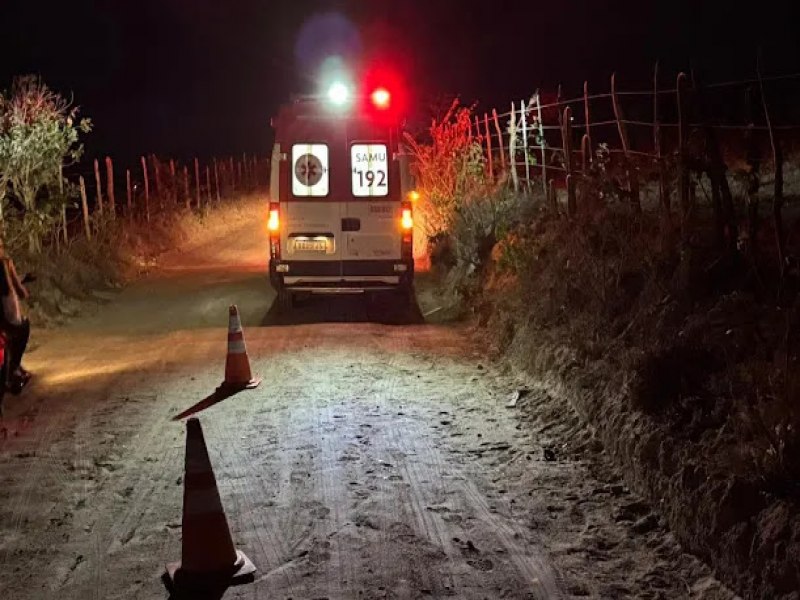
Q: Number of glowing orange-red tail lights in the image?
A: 2